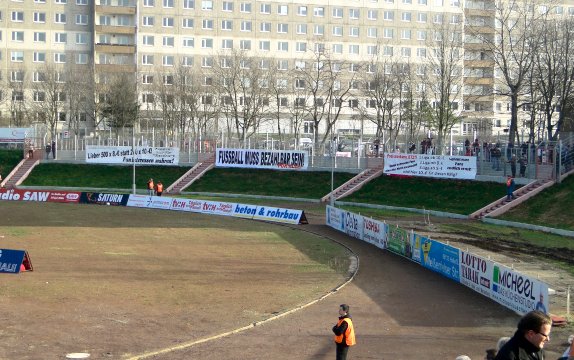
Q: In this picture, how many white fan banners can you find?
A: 3